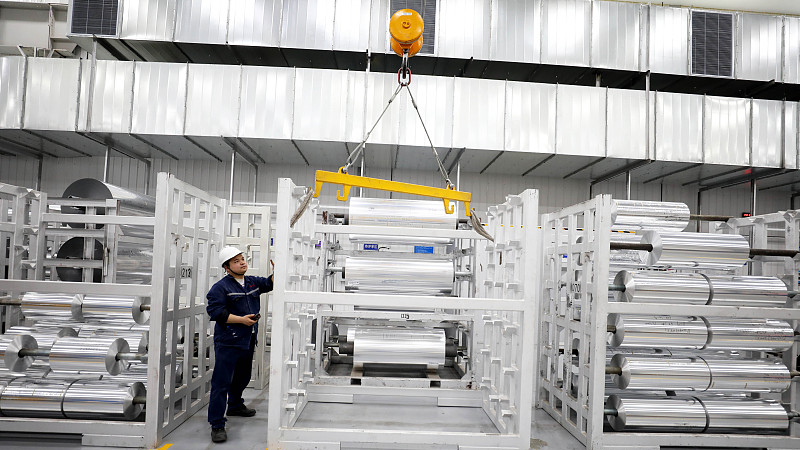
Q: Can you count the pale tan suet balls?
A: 0